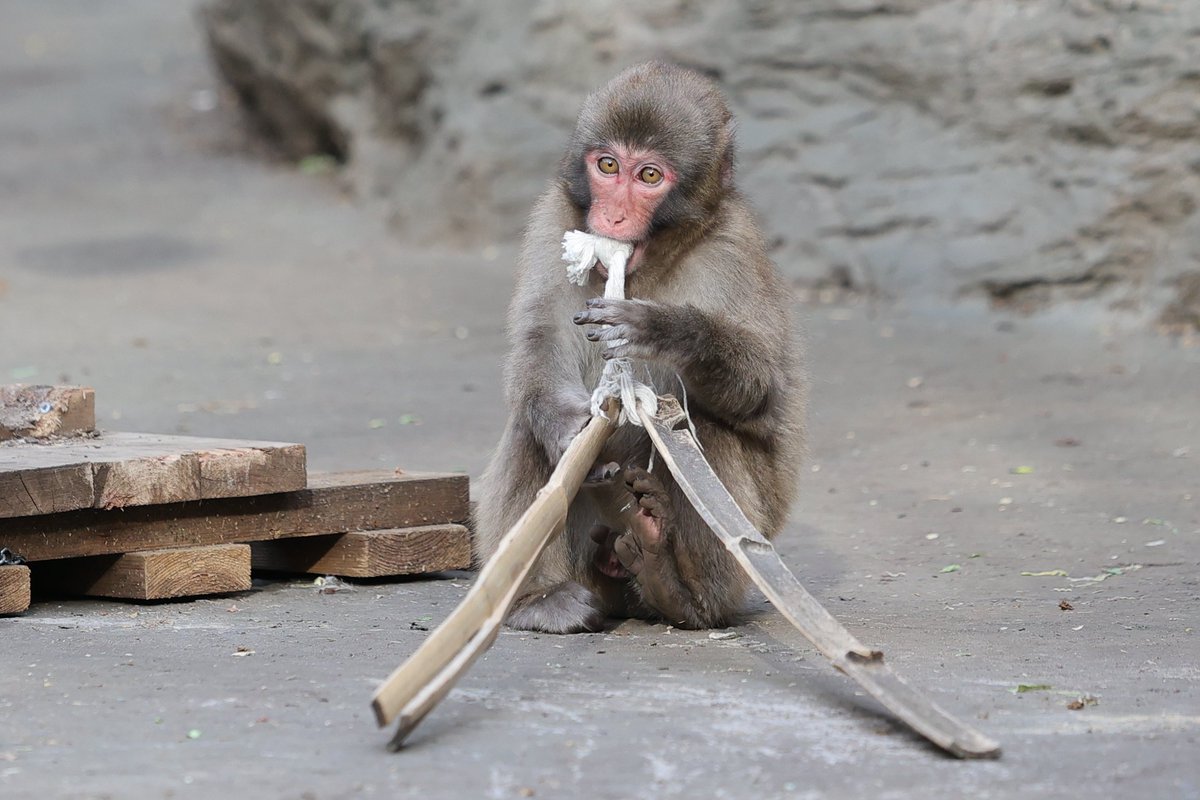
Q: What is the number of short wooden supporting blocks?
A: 3